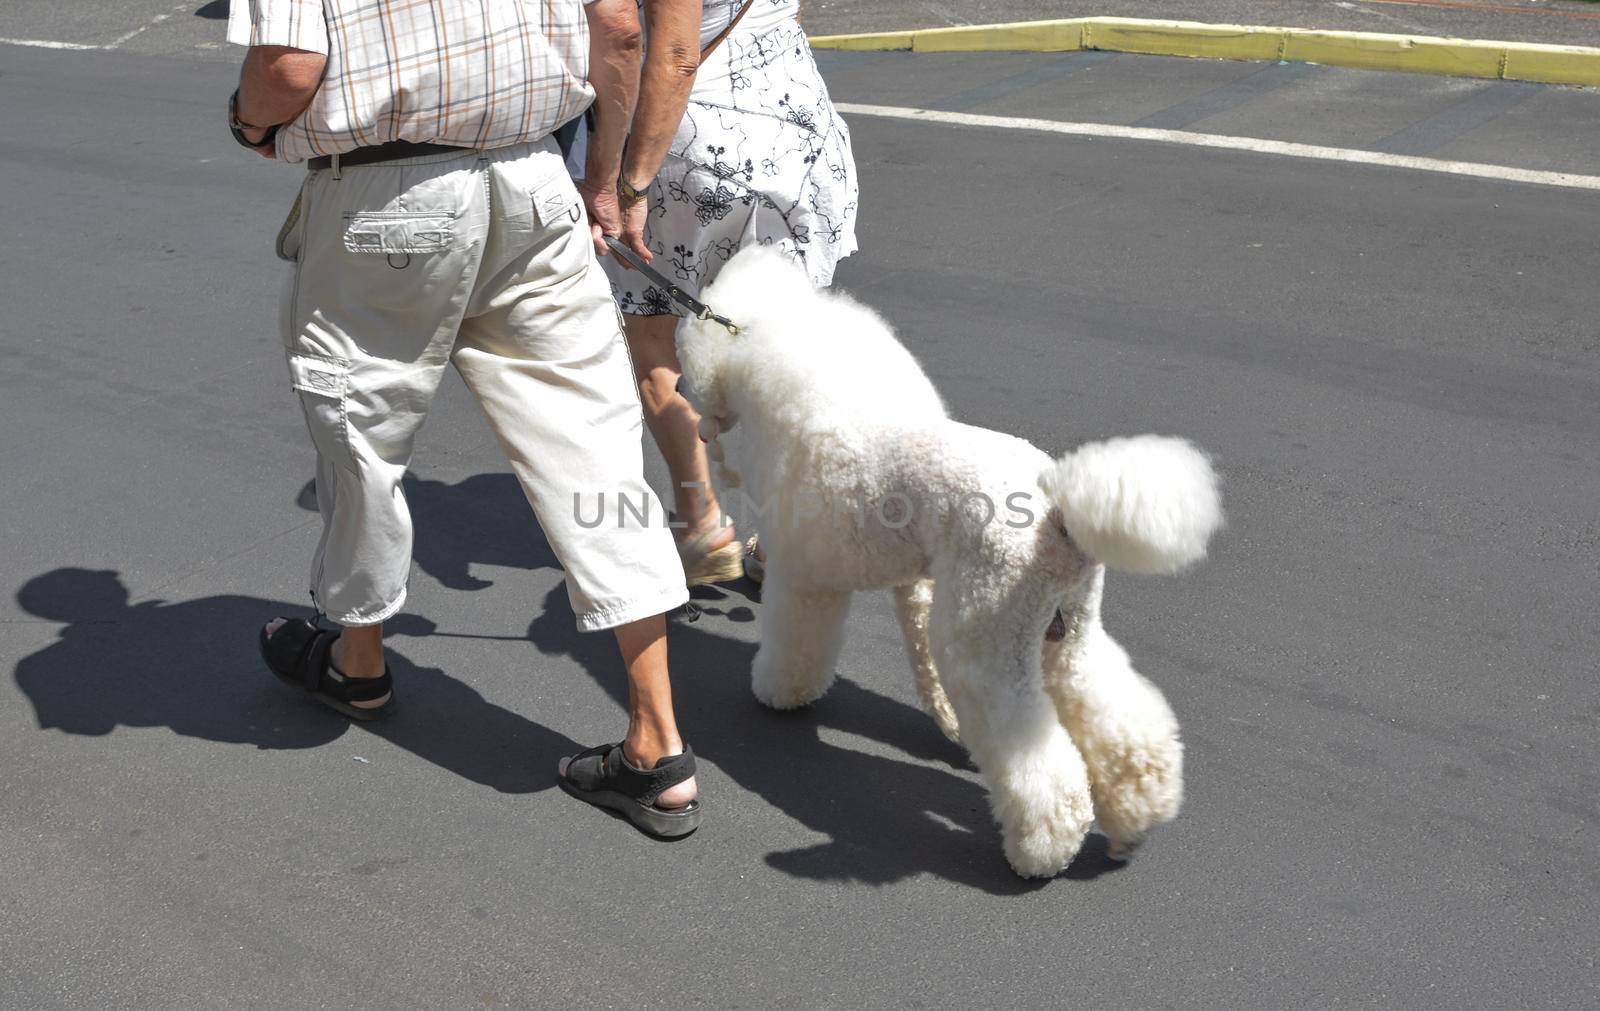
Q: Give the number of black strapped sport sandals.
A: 2